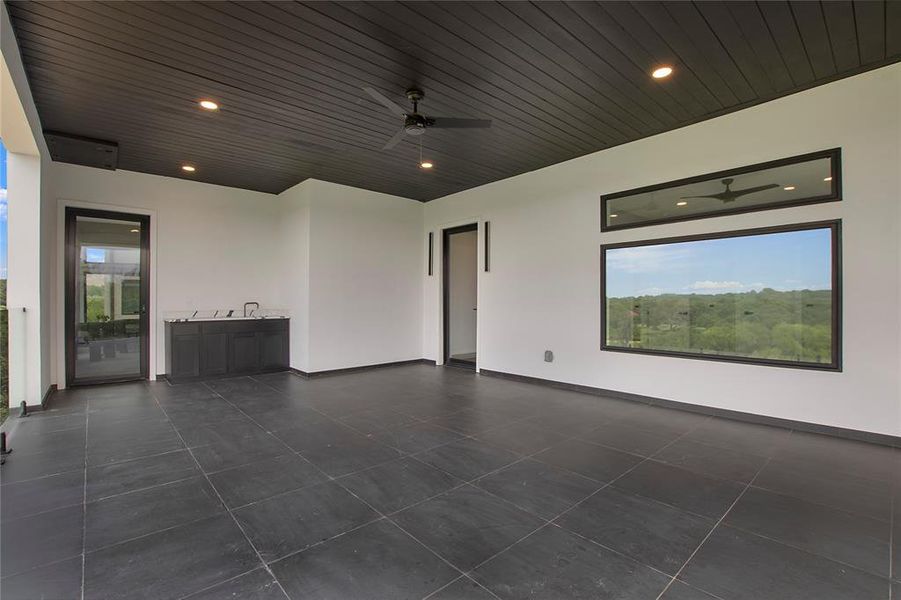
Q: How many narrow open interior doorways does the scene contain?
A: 1